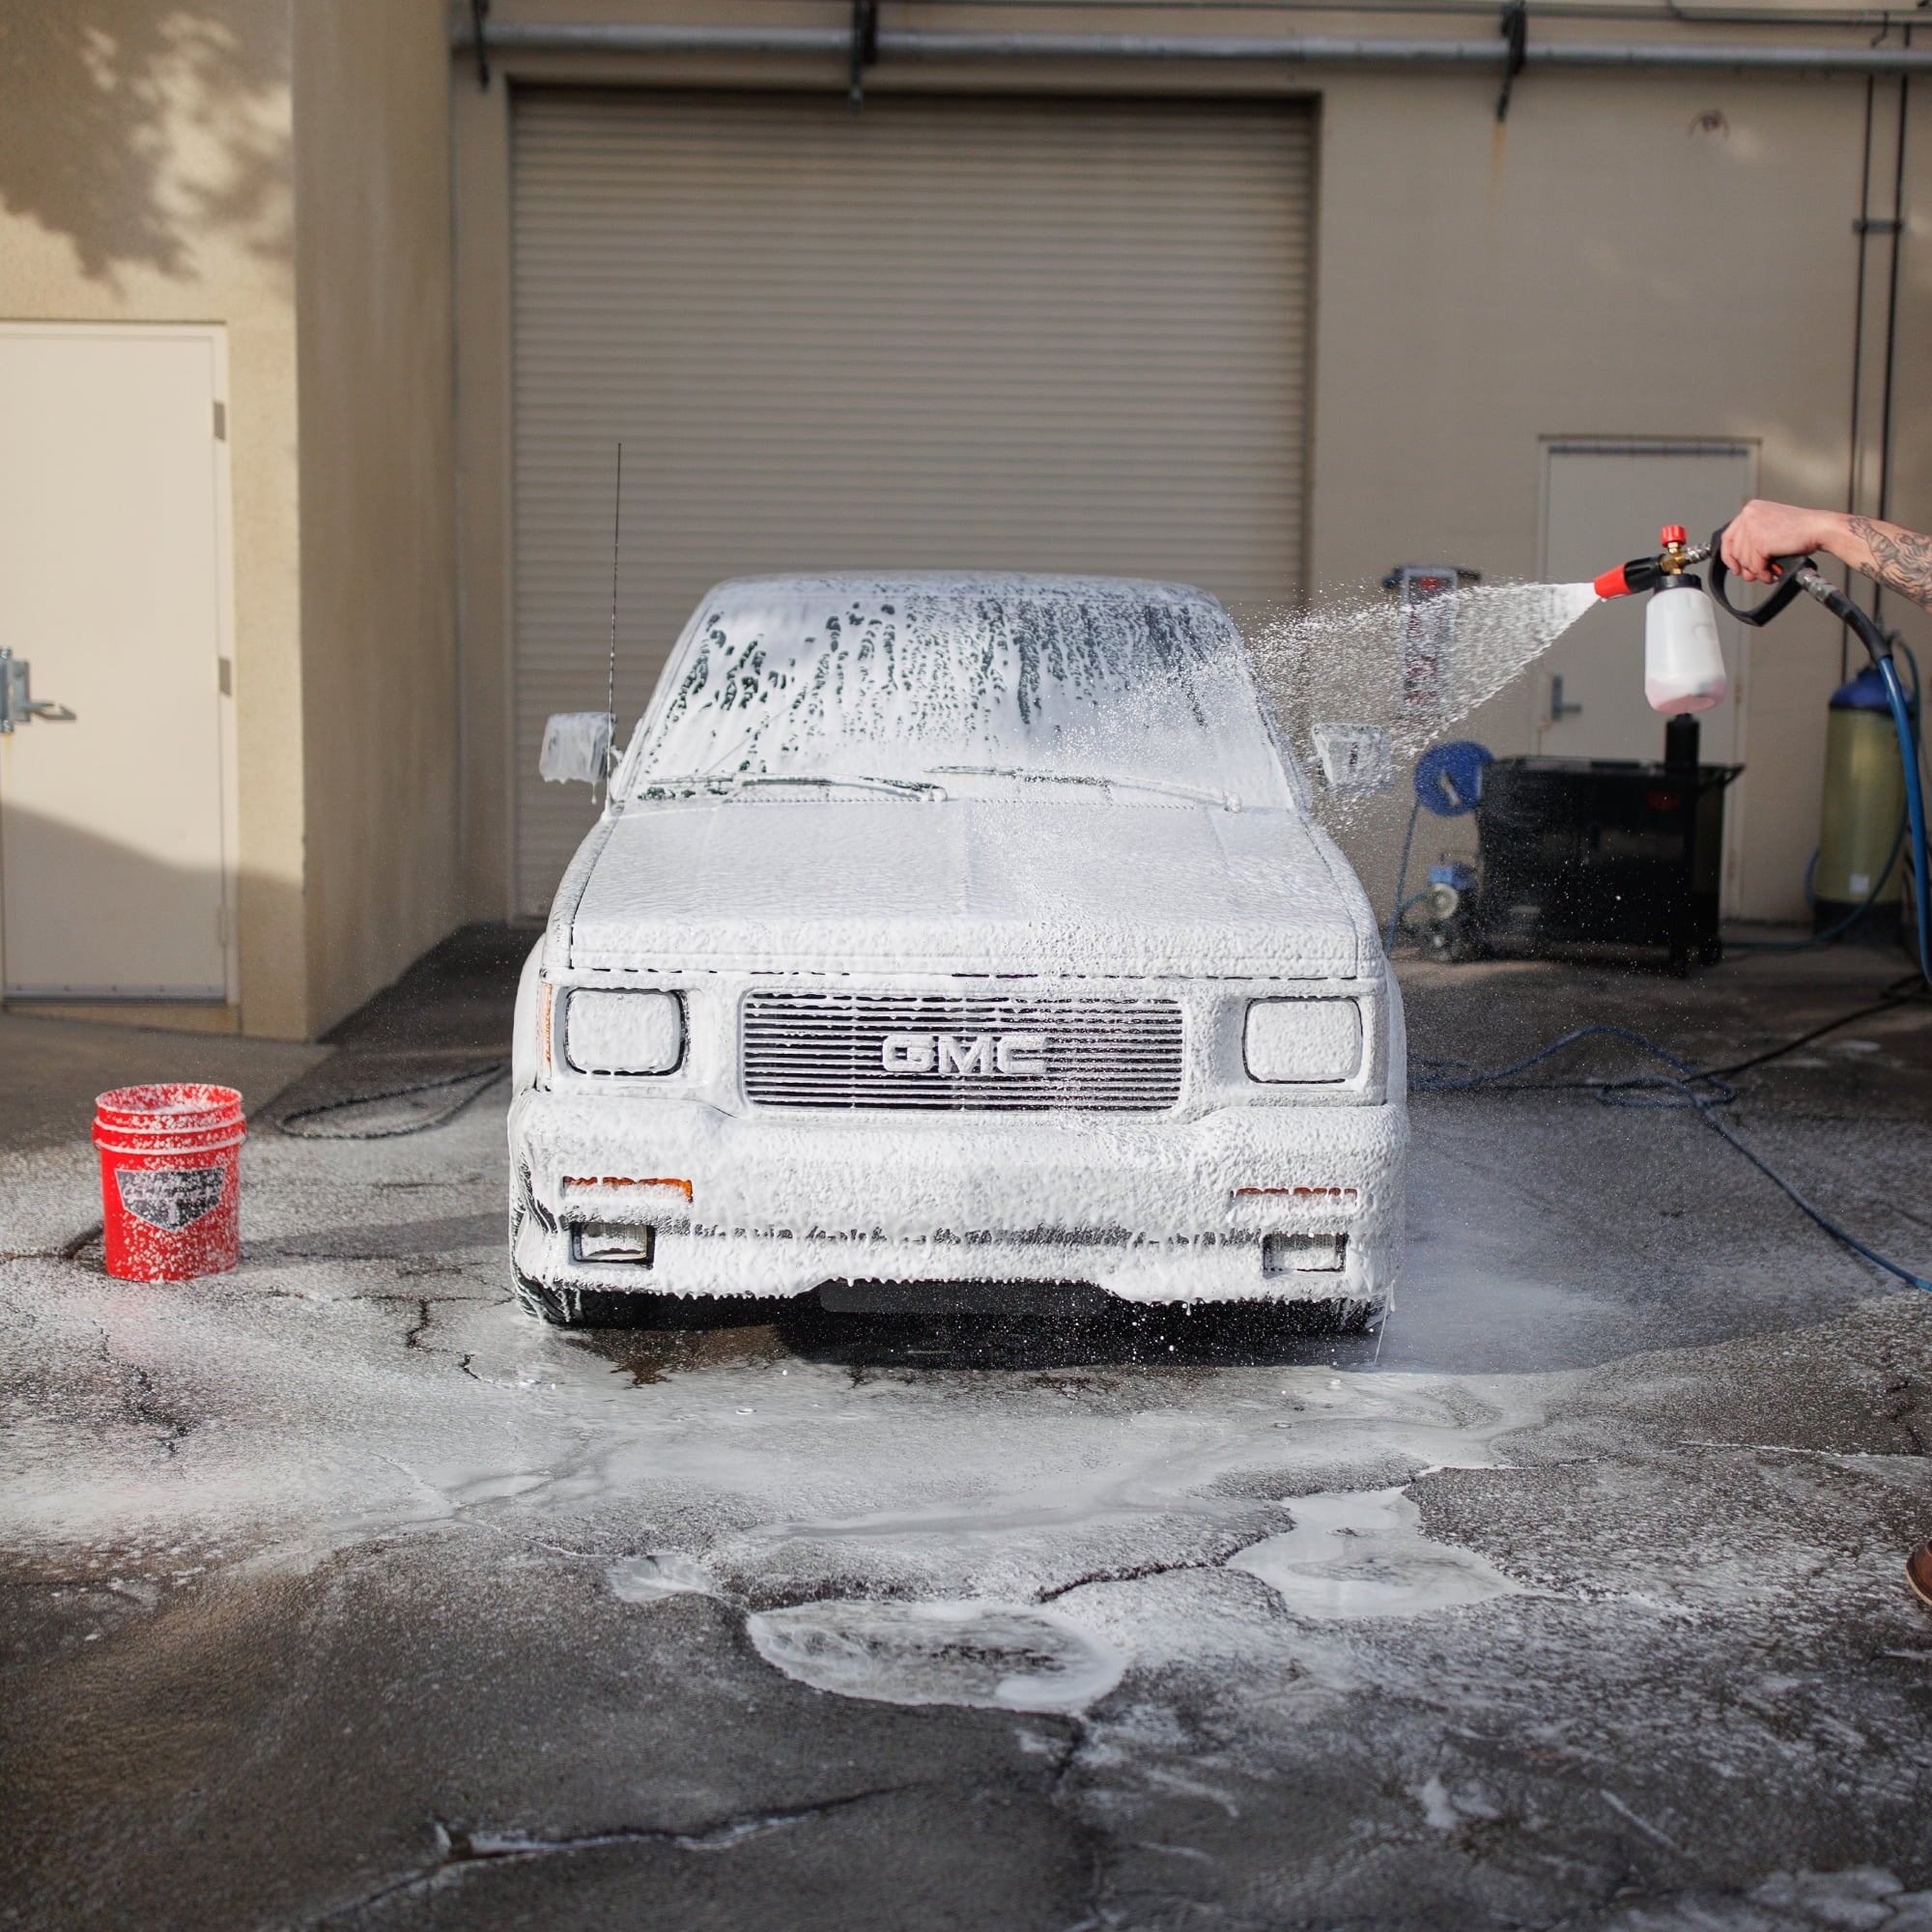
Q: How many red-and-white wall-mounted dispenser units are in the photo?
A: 1